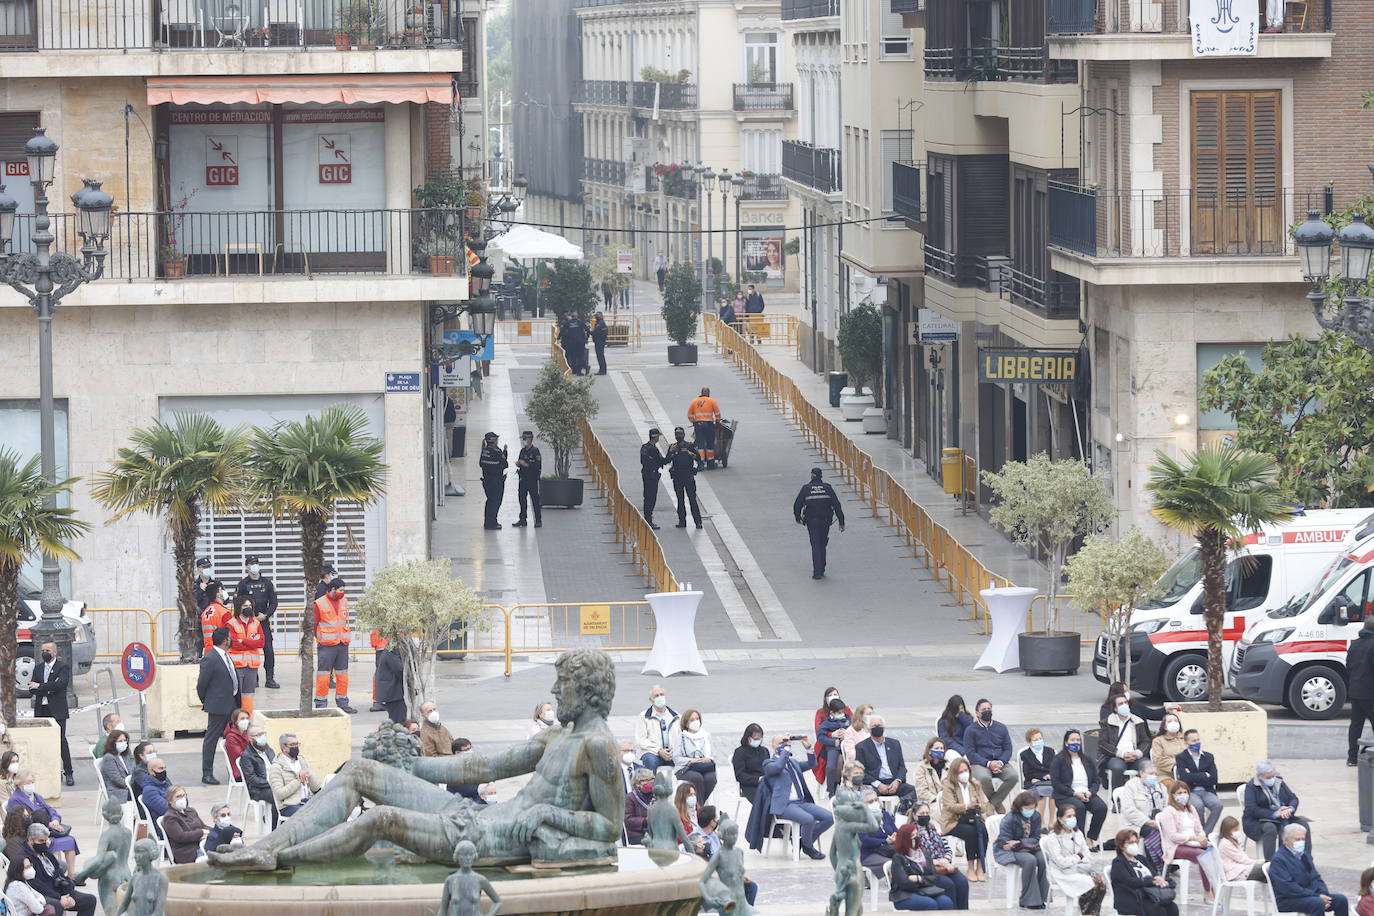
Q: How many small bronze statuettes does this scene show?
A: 6